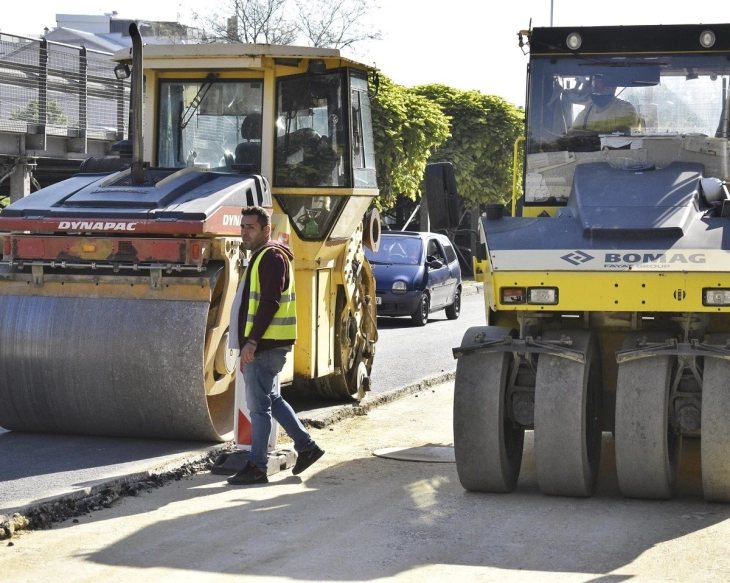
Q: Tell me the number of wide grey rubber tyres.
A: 4